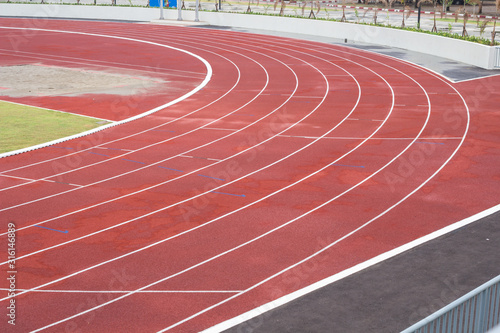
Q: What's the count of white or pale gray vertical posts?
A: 3